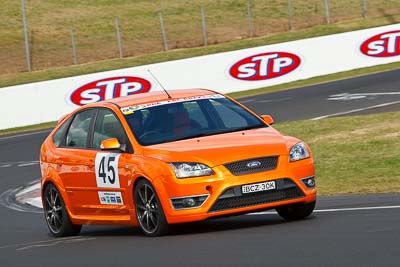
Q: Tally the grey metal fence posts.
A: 9